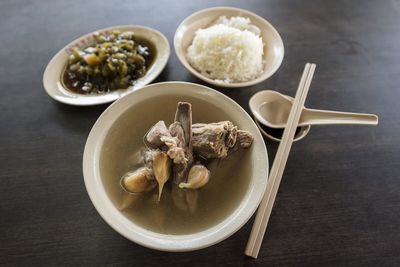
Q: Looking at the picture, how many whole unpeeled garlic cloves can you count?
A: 3